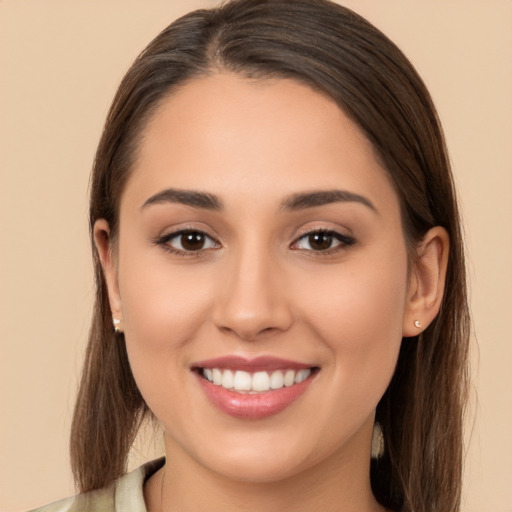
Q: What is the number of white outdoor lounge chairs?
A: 0